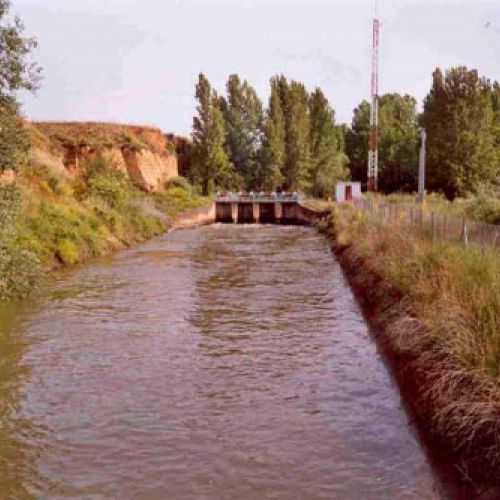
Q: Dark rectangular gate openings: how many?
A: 4